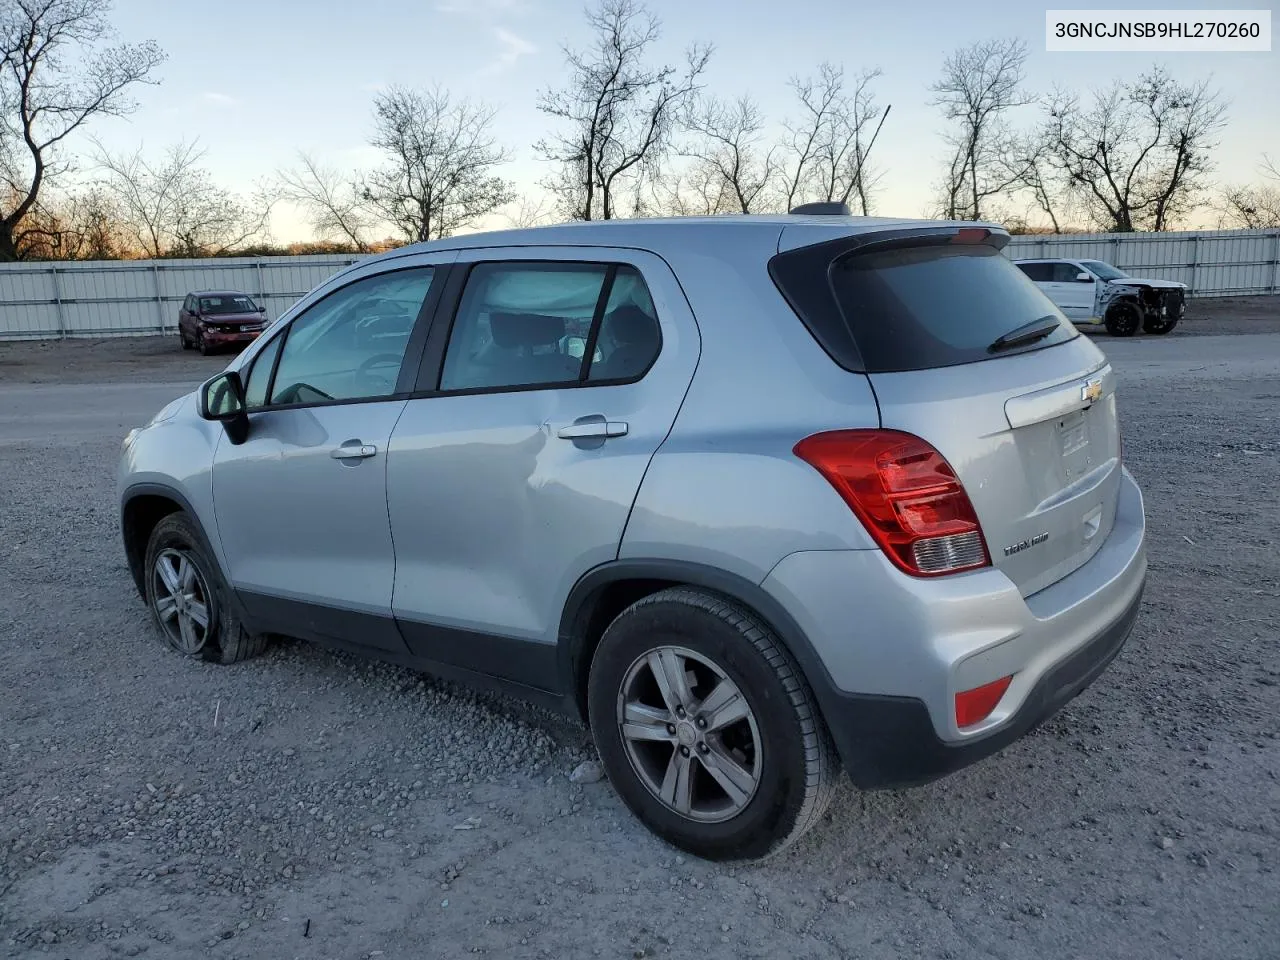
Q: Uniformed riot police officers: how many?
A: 0